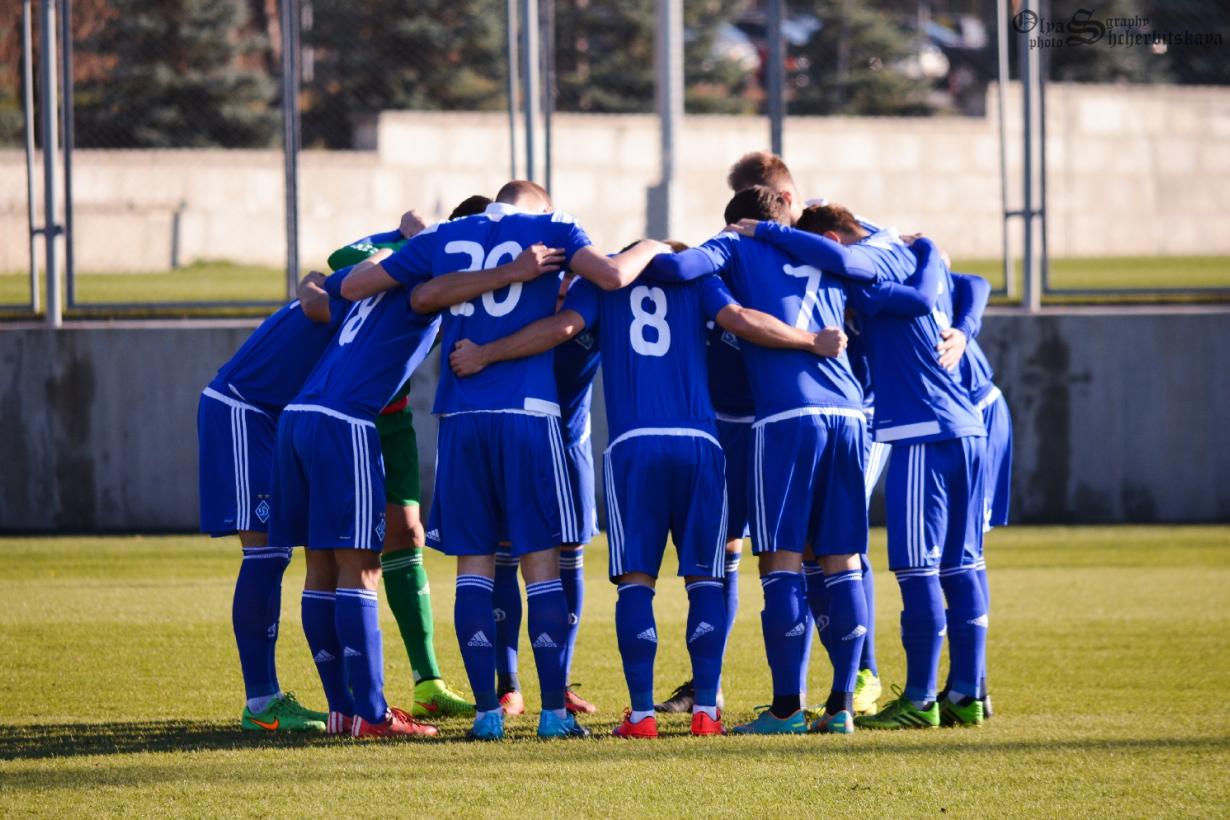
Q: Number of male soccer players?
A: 11